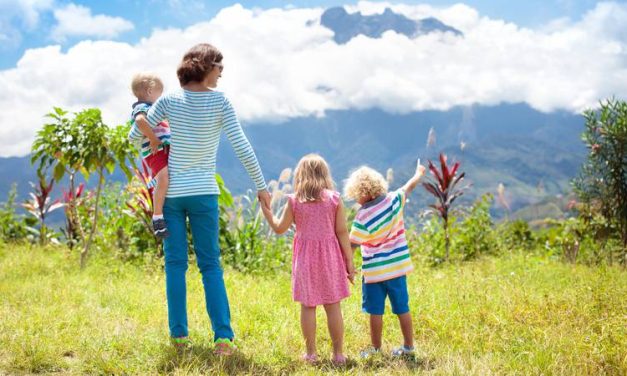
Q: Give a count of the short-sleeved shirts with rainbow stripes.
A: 2